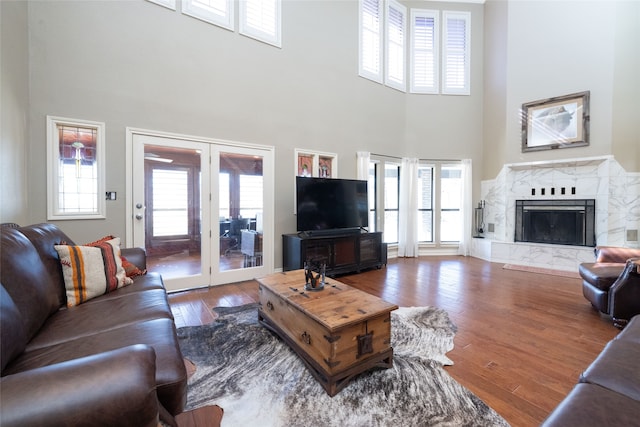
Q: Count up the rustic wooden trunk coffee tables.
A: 1